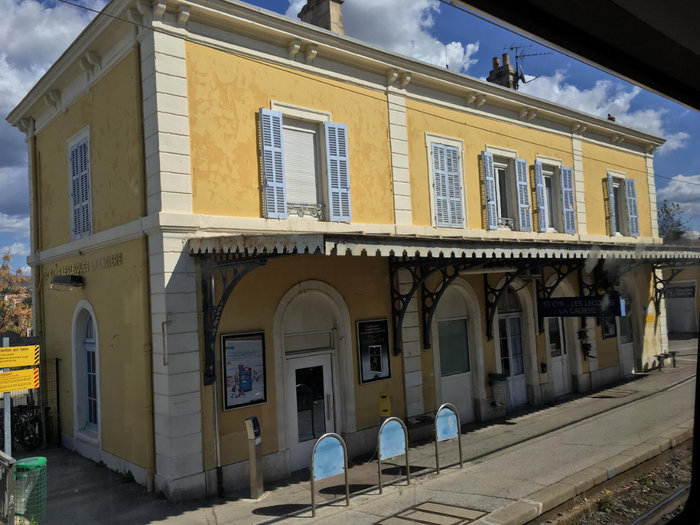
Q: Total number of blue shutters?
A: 12